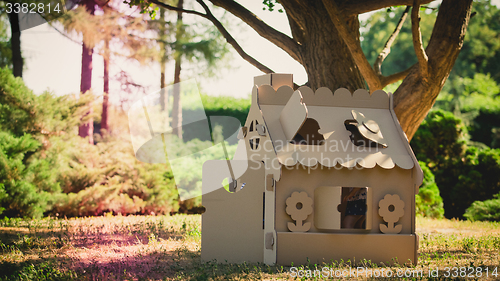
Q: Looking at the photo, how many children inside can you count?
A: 1